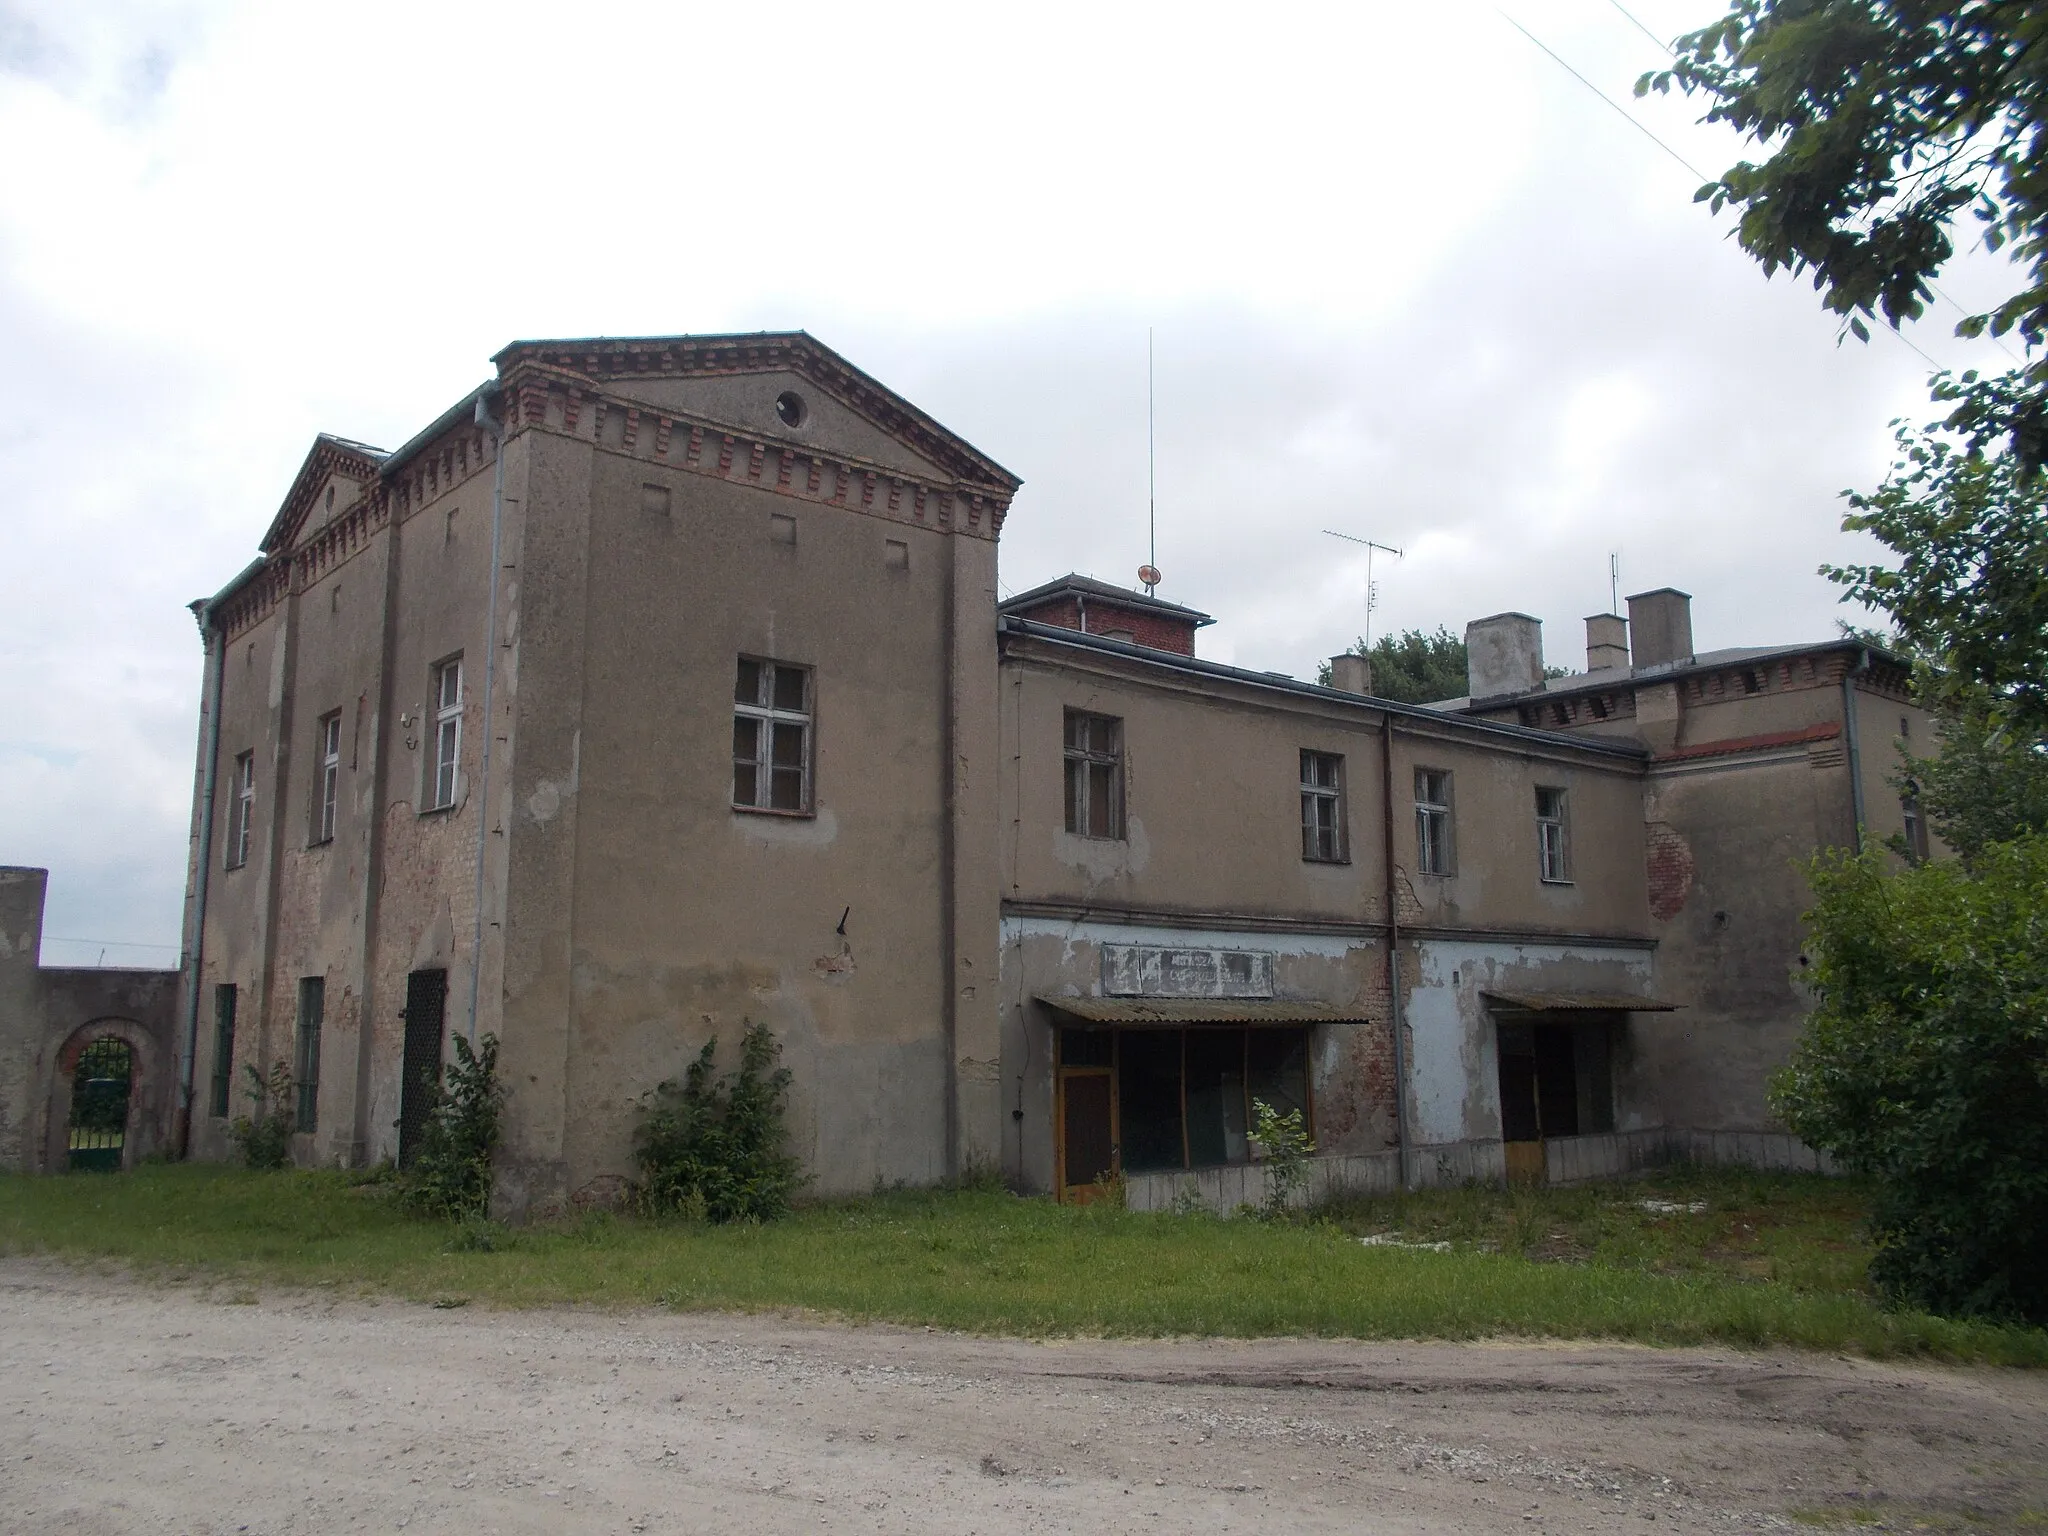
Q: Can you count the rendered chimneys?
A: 4